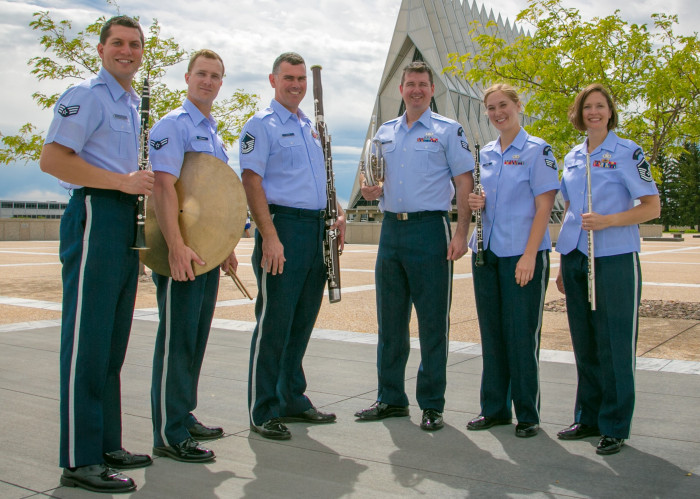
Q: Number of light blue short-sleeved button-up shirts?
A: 6